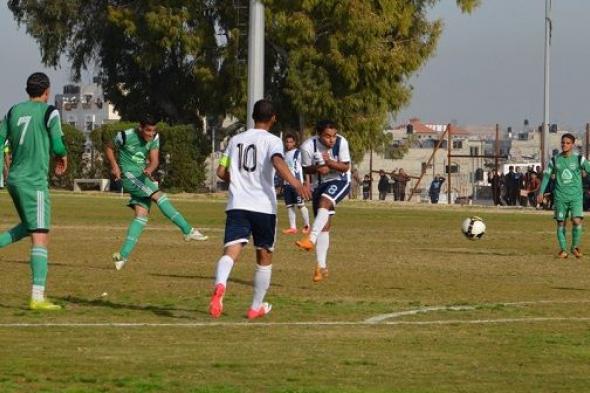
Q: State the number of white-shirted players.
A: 3